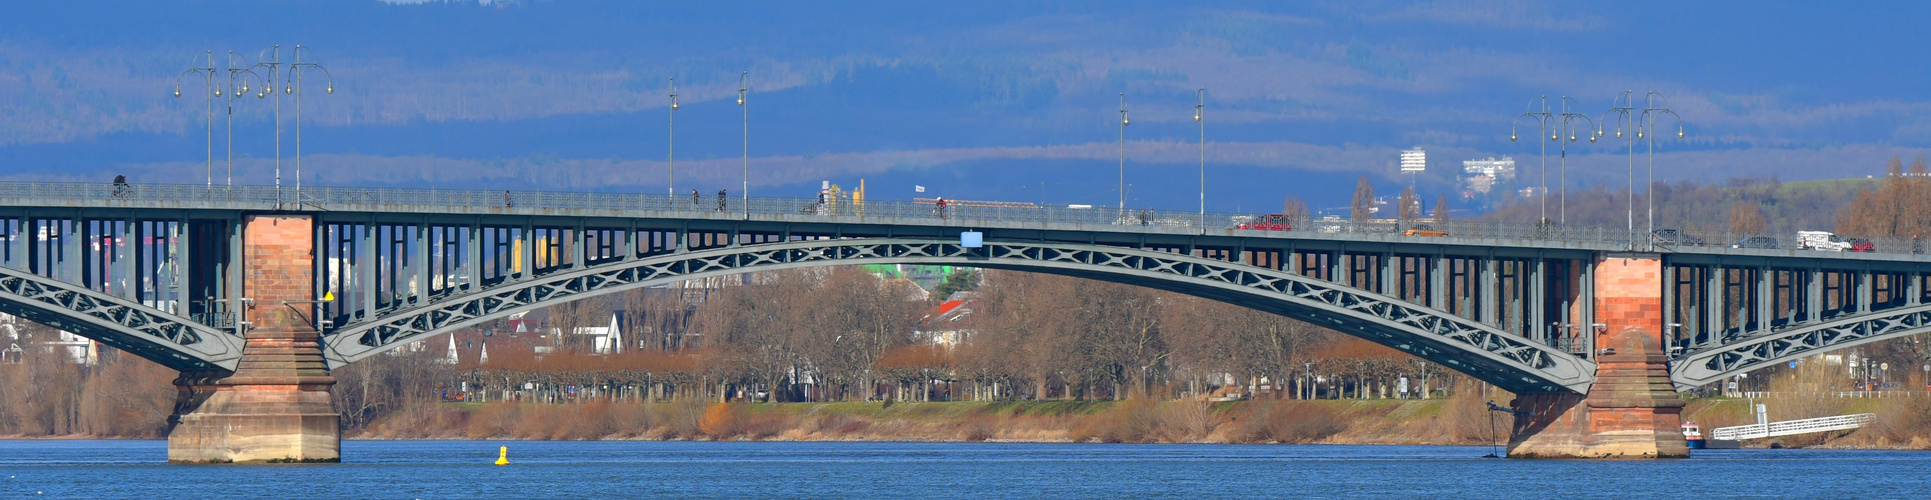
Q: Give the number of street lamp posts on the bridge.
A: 12